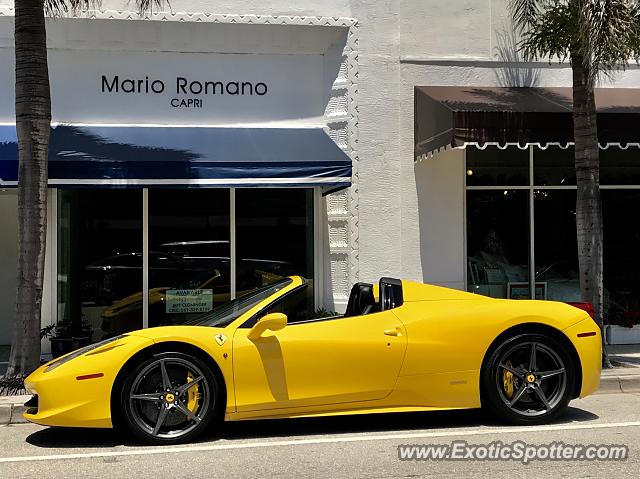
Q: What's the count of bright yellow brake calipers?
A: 2